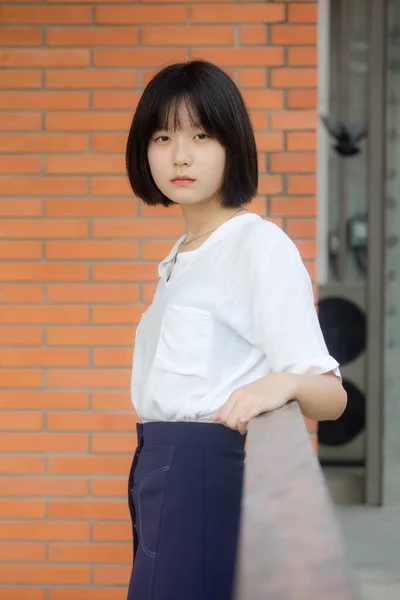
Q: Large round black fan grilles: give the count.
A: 2